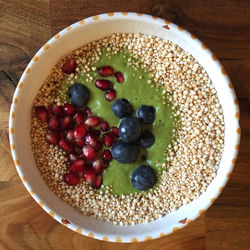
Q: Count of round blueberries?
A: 7